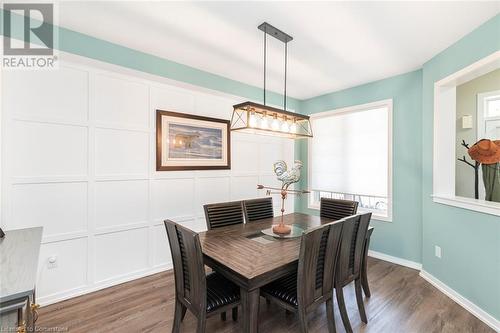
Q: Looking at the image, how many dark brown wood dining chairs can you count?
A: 7